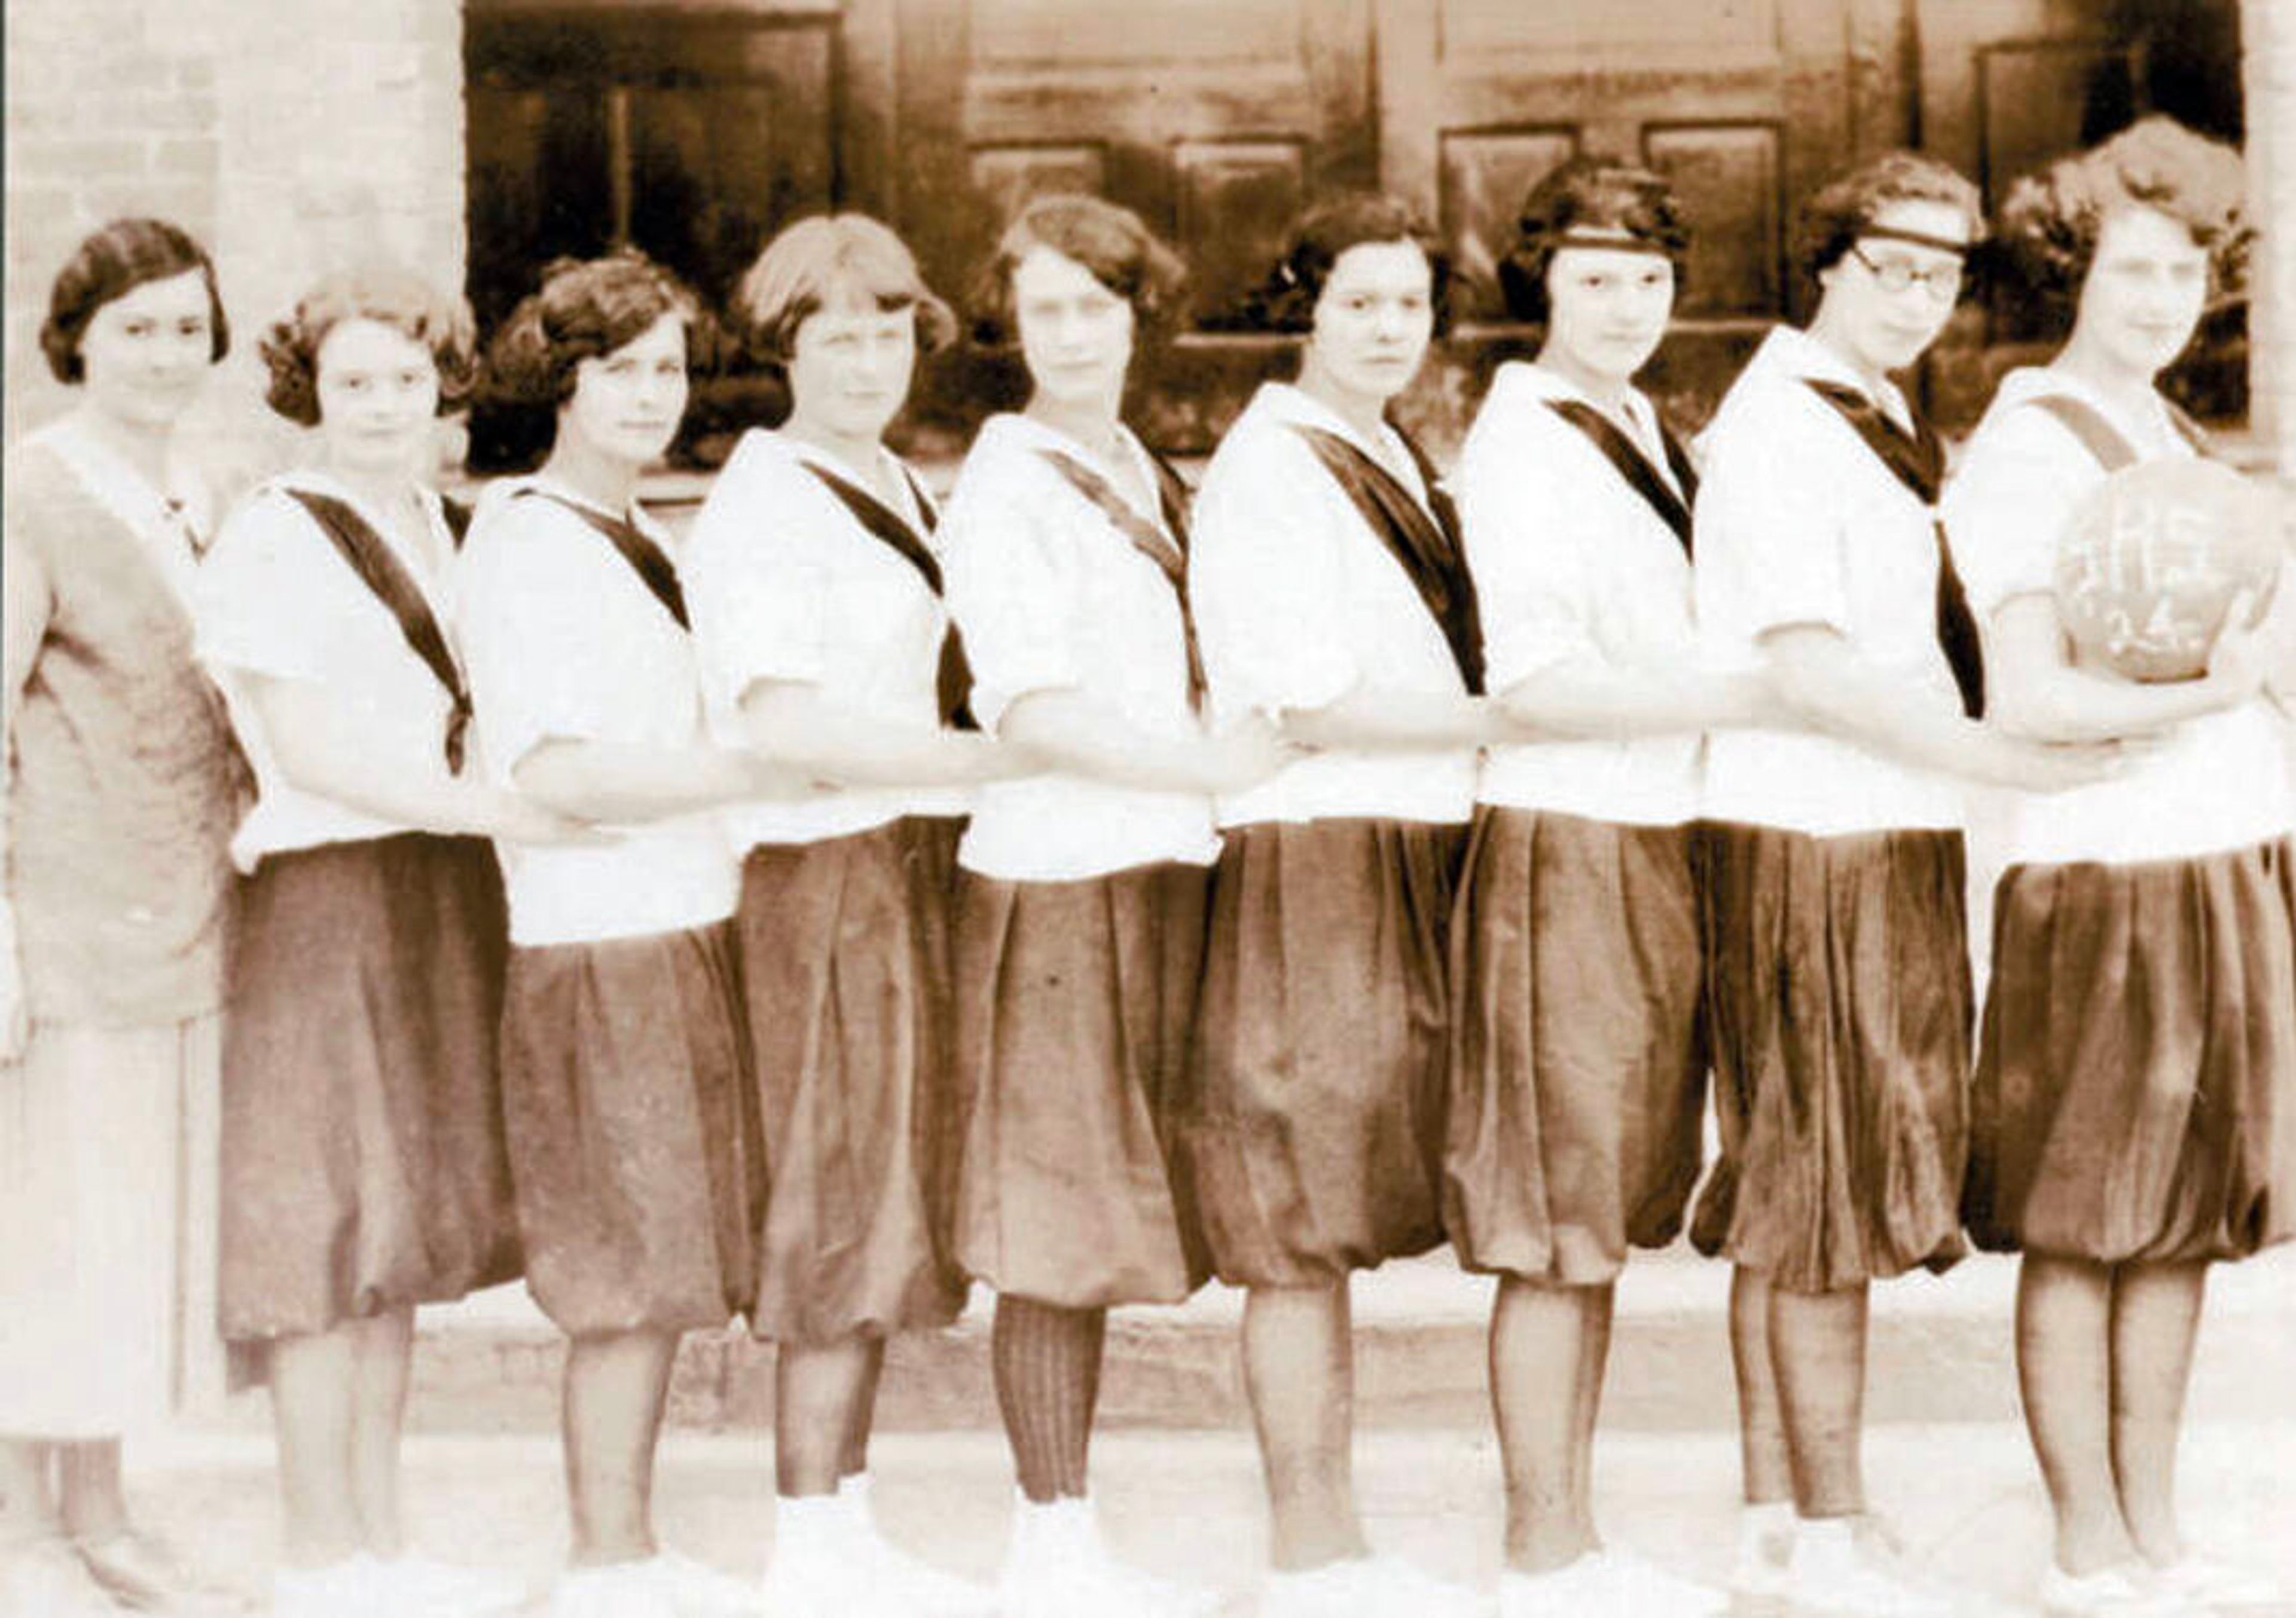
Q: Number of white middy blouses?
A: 8